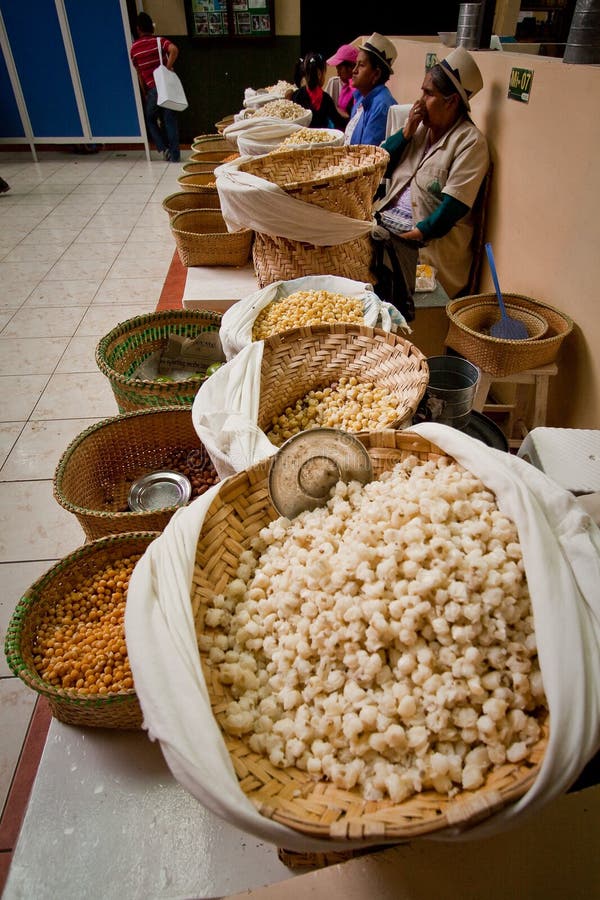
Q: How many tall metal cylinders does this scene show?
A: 2